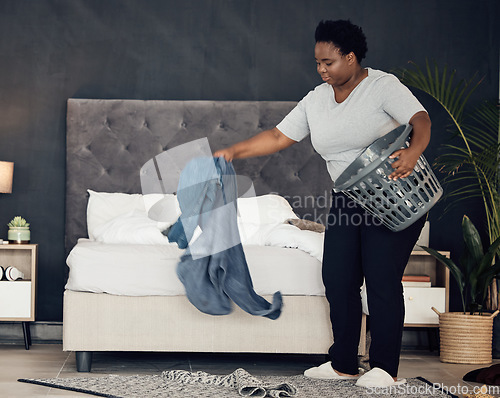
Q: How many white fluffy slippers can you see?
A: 2